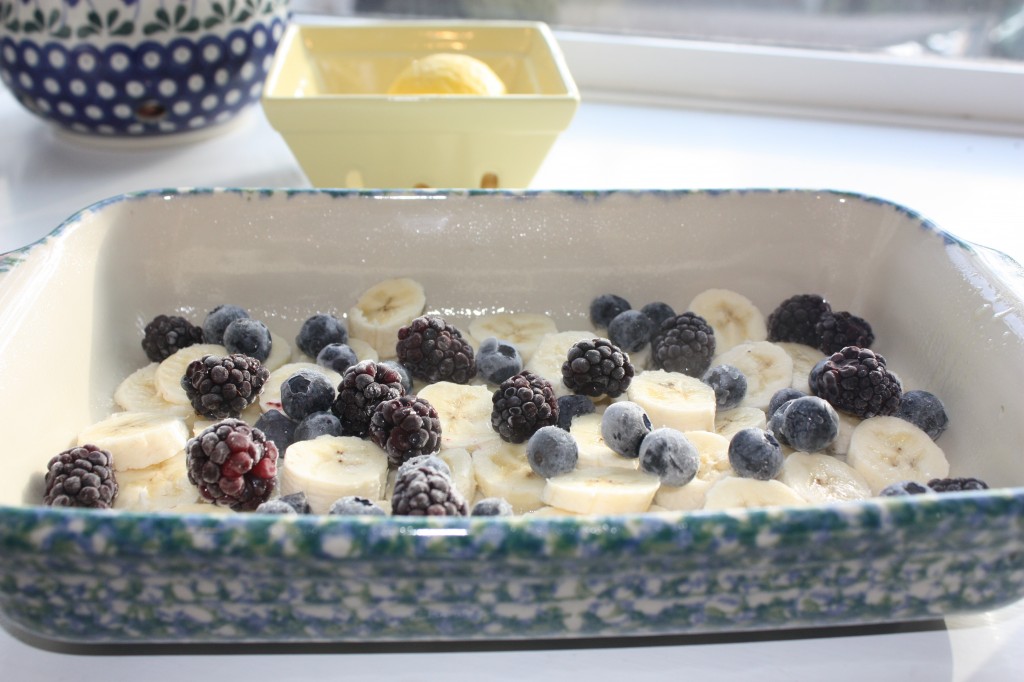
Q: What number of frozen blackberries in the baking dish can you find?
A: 15